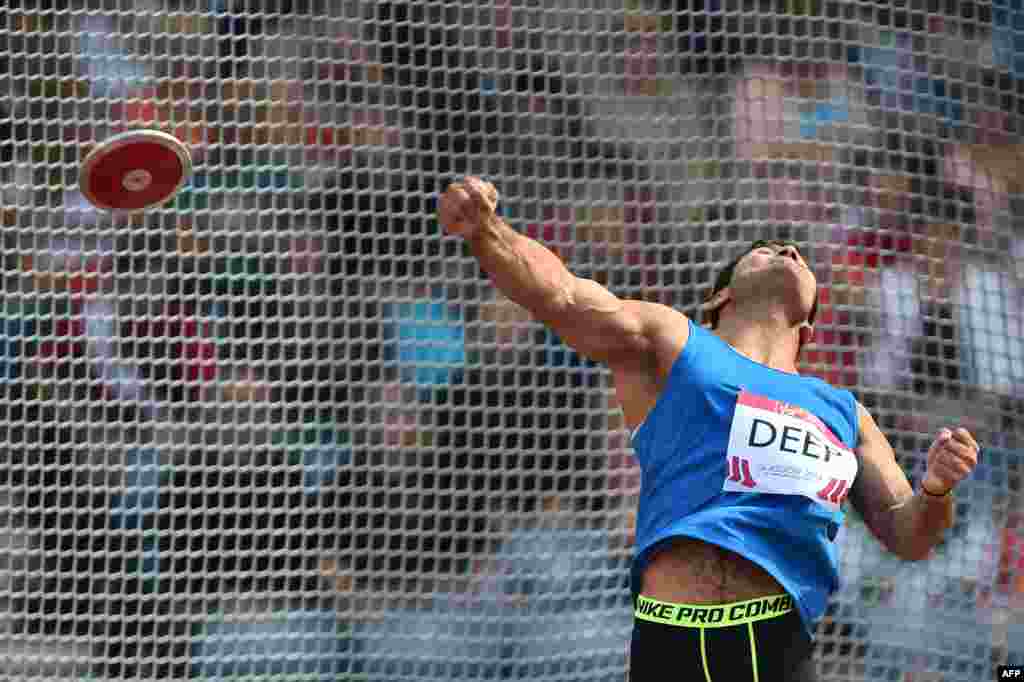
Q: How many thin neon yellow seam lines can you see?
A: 2